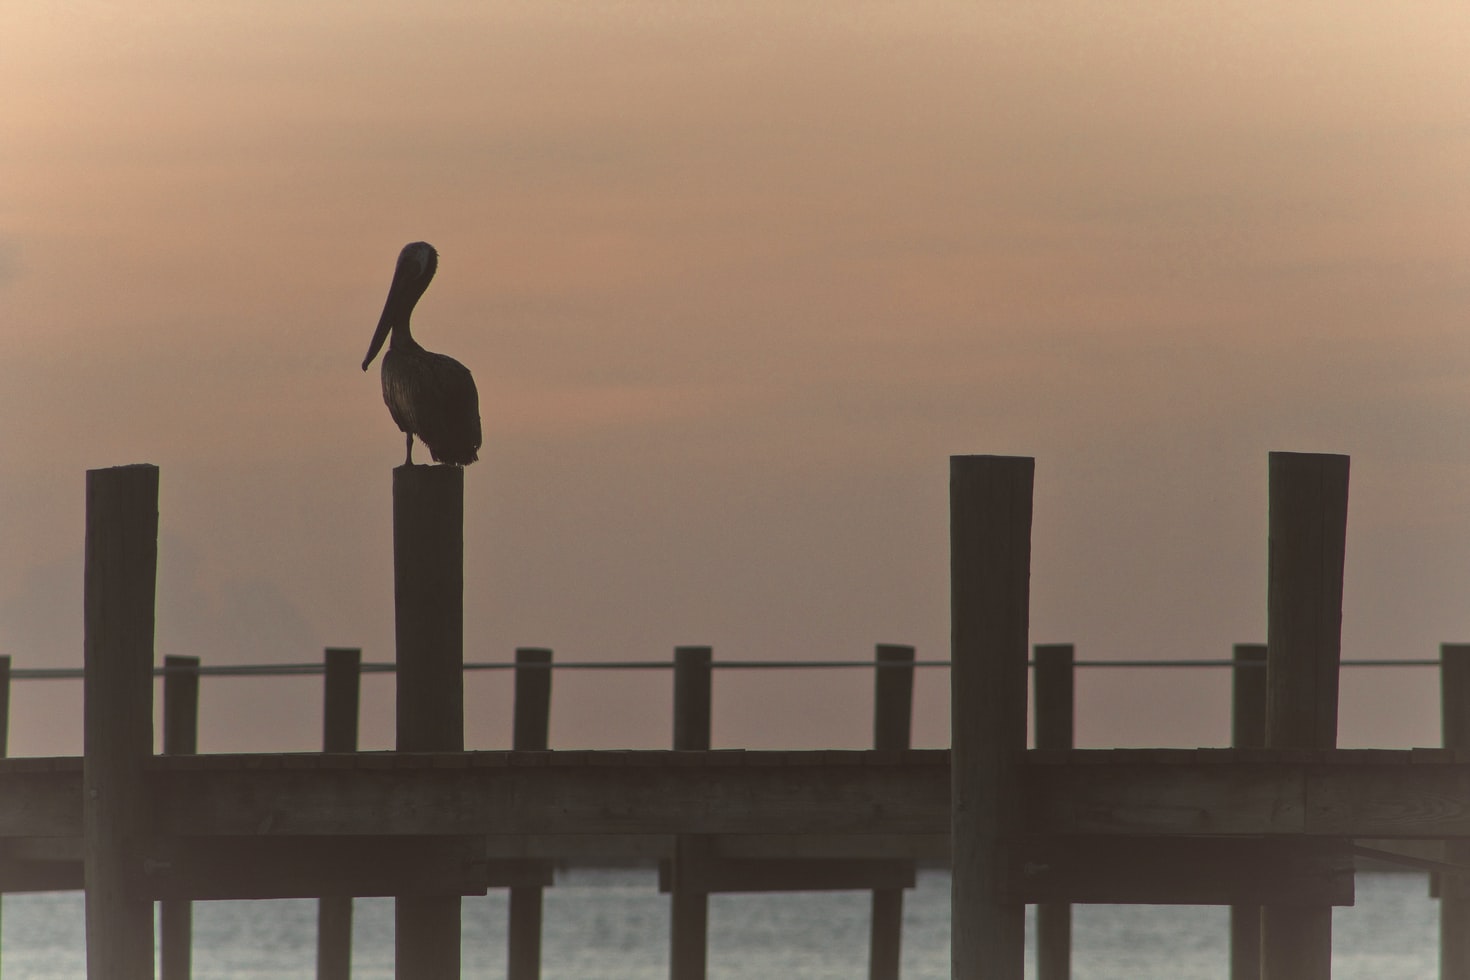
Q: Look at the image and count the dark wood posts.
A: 13